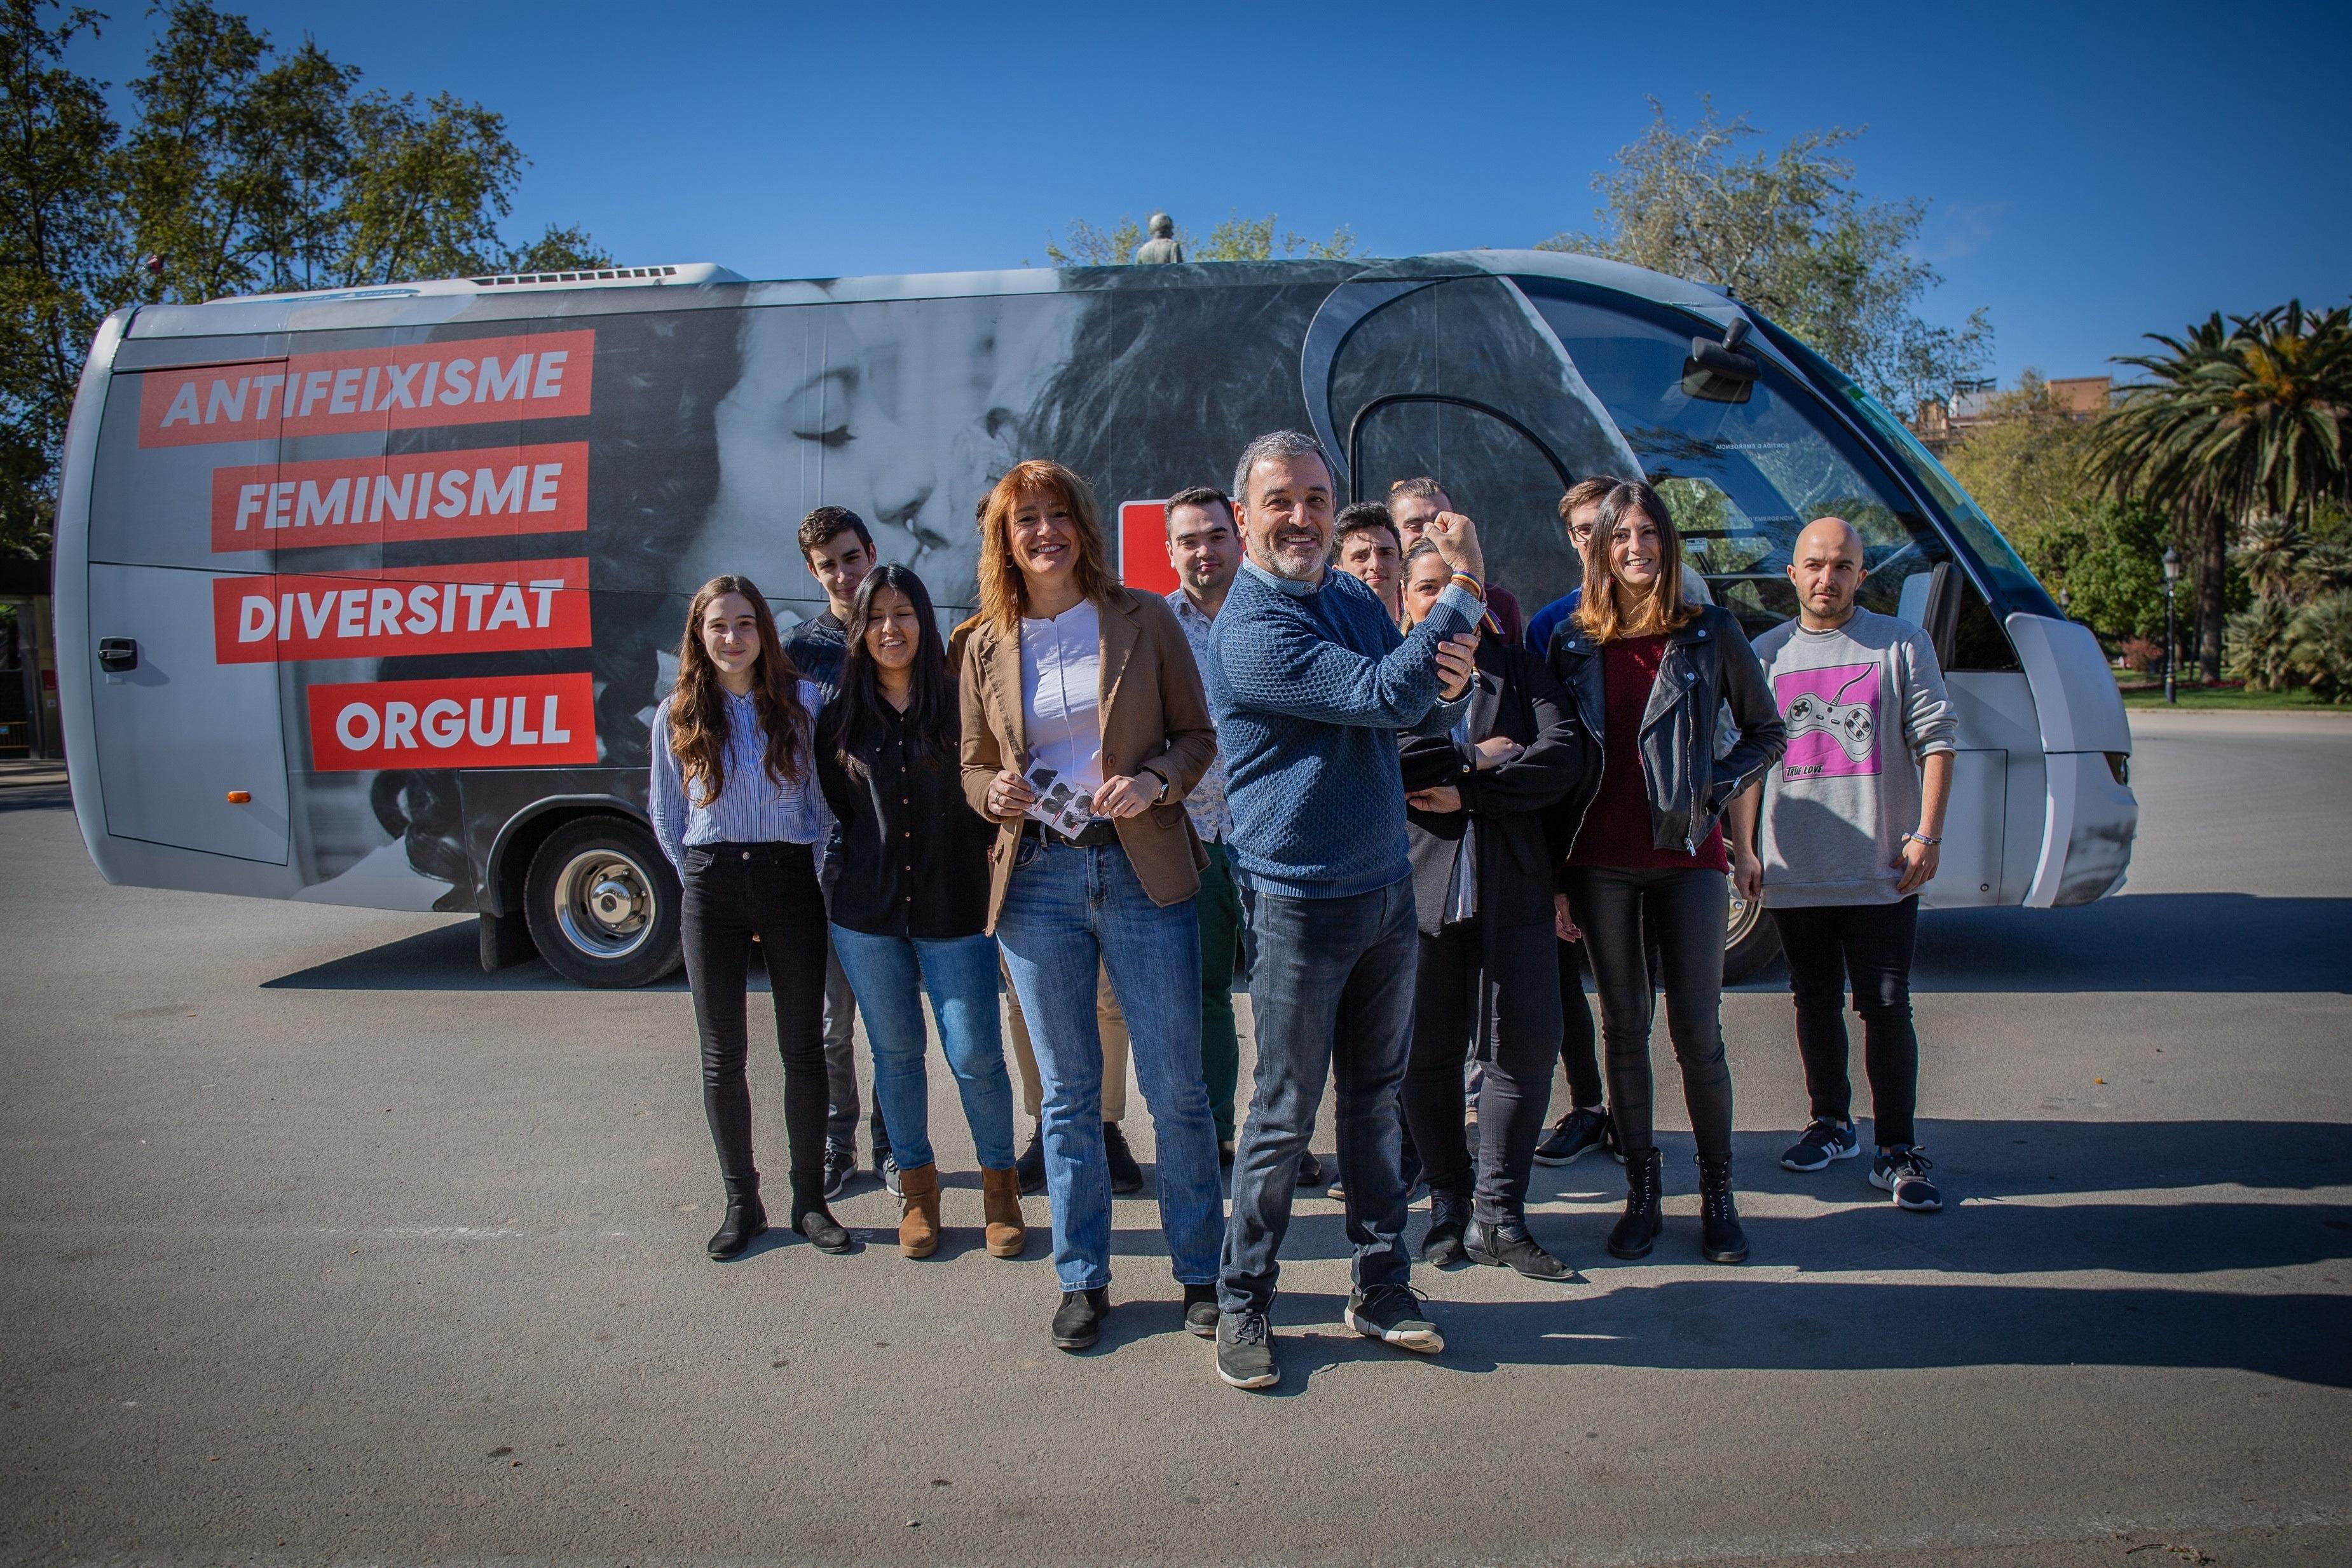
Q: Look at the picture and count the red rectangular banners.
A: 4